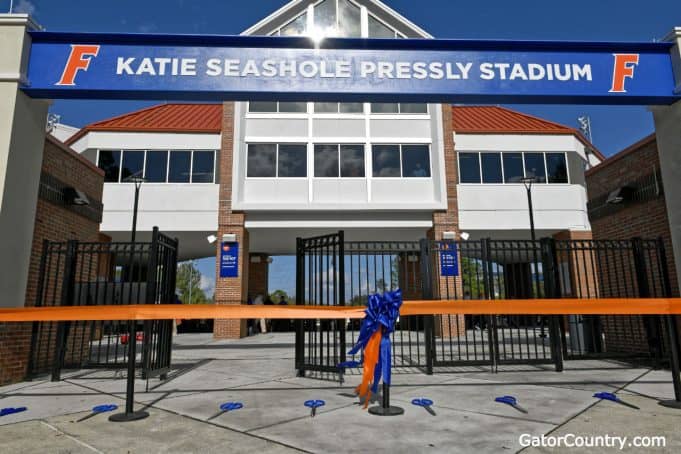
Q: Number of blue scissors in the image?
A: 7